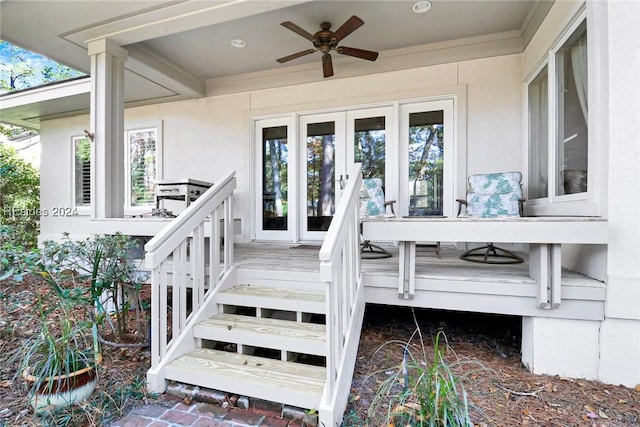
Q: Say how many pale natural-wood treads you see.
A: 3